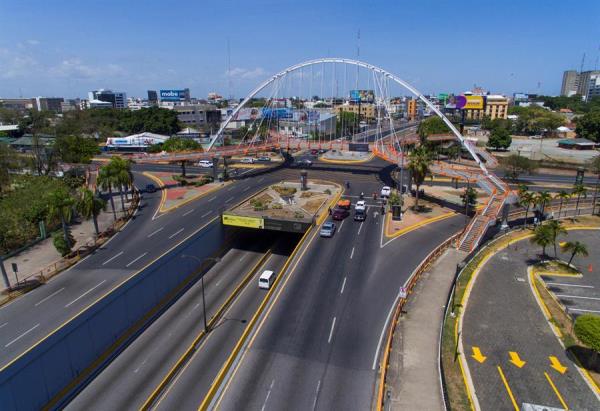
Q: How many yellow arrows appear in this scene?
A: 3